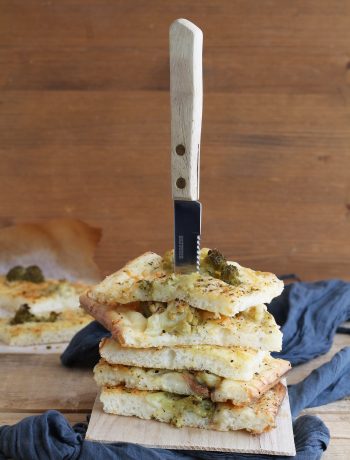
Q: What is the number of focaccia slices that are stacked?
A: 5